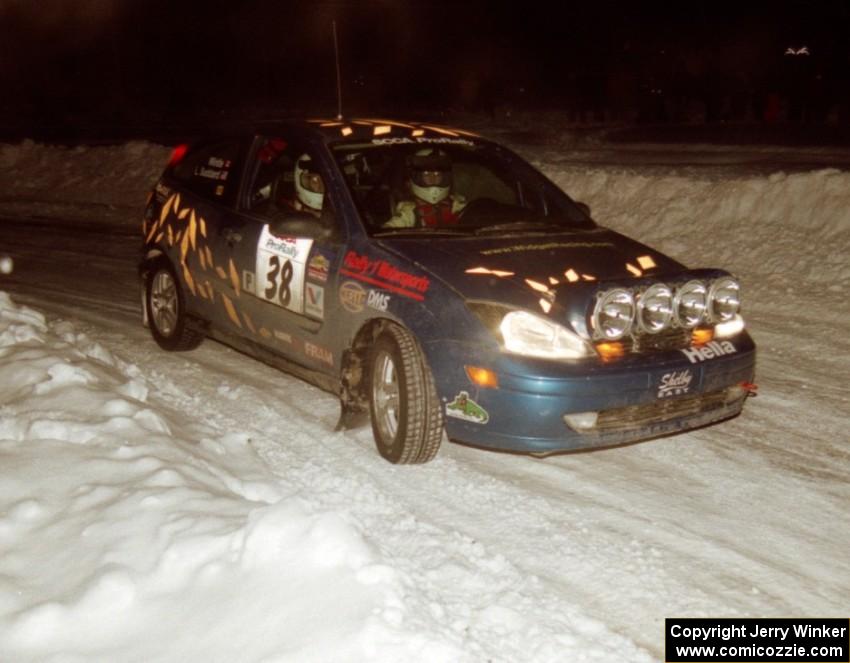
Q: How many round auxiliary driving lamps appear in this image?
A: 4